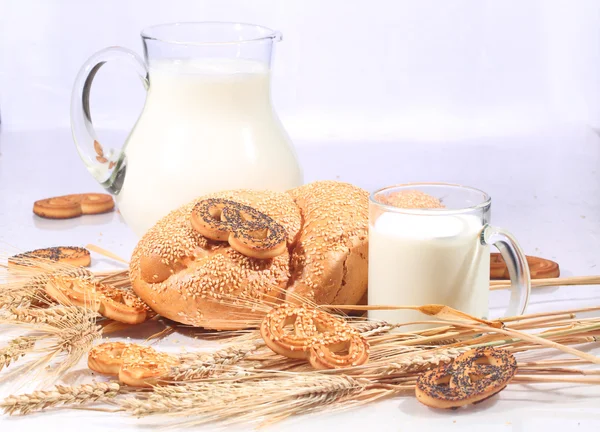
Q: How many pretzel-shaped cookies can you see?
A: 8